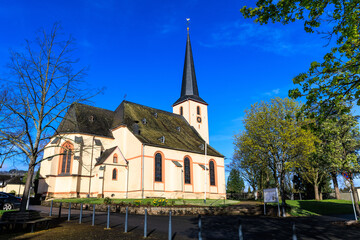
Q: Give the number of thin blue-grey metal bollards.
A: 12